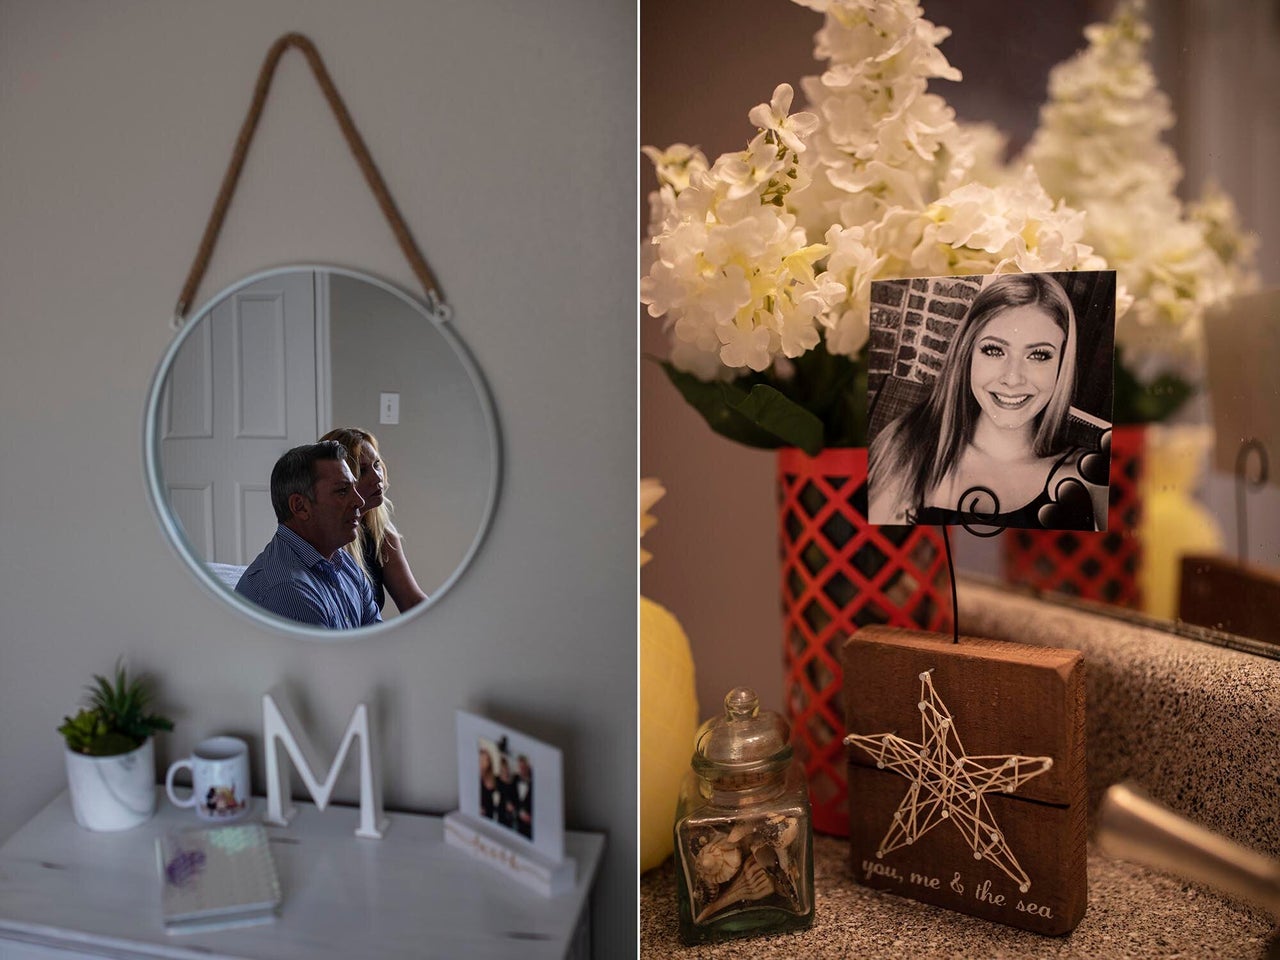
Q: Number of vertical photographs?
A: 2